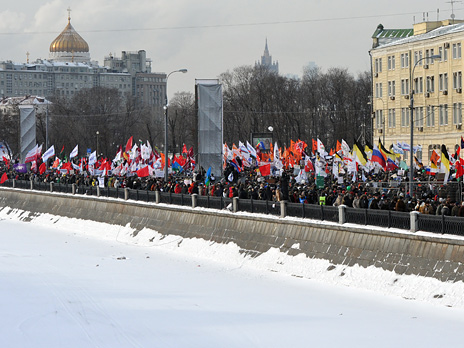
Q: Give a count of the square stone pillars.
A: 12